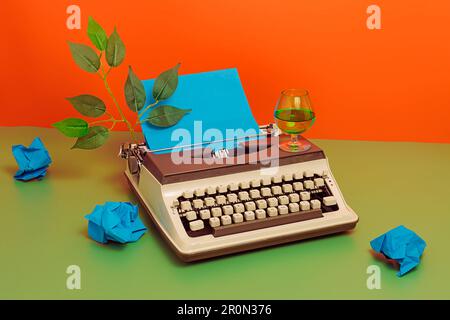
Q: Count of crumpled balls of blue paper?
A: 3